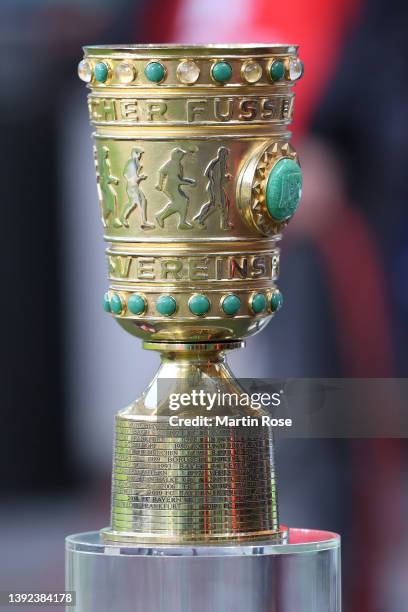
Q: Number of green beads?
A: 12